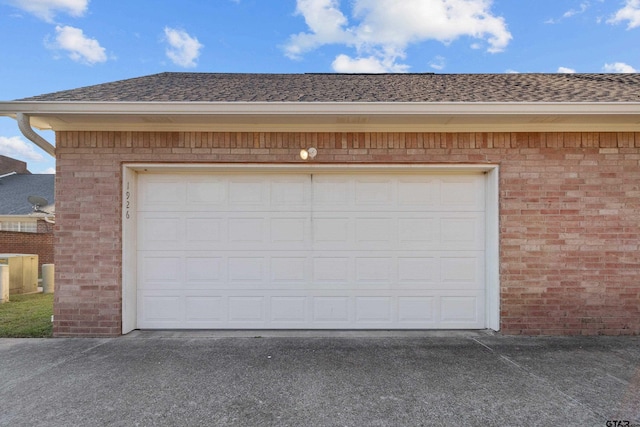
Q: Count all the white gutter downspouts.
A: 1